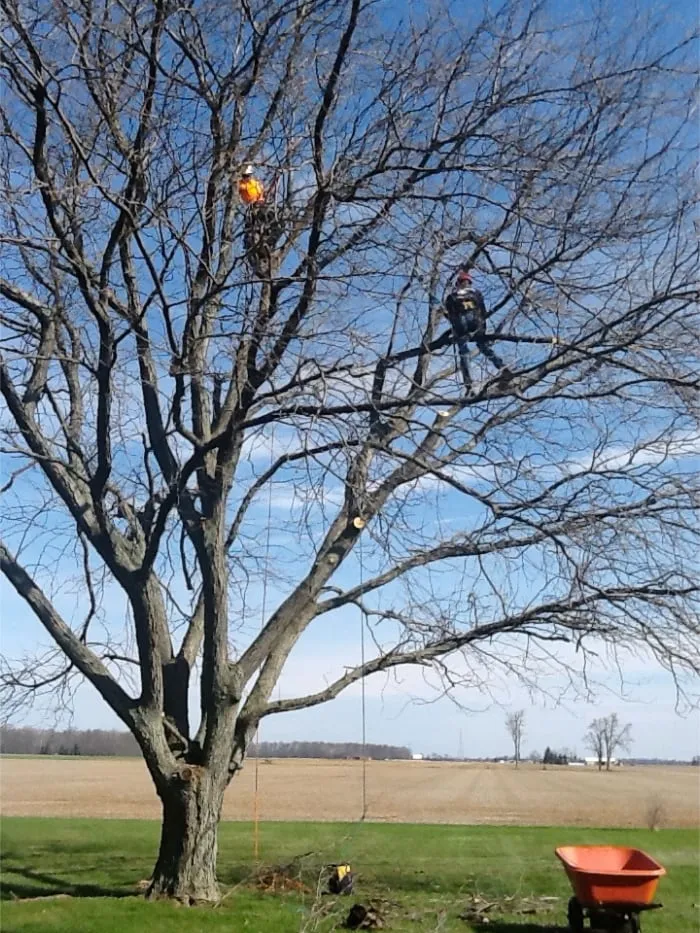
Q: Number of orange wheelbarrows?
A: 1